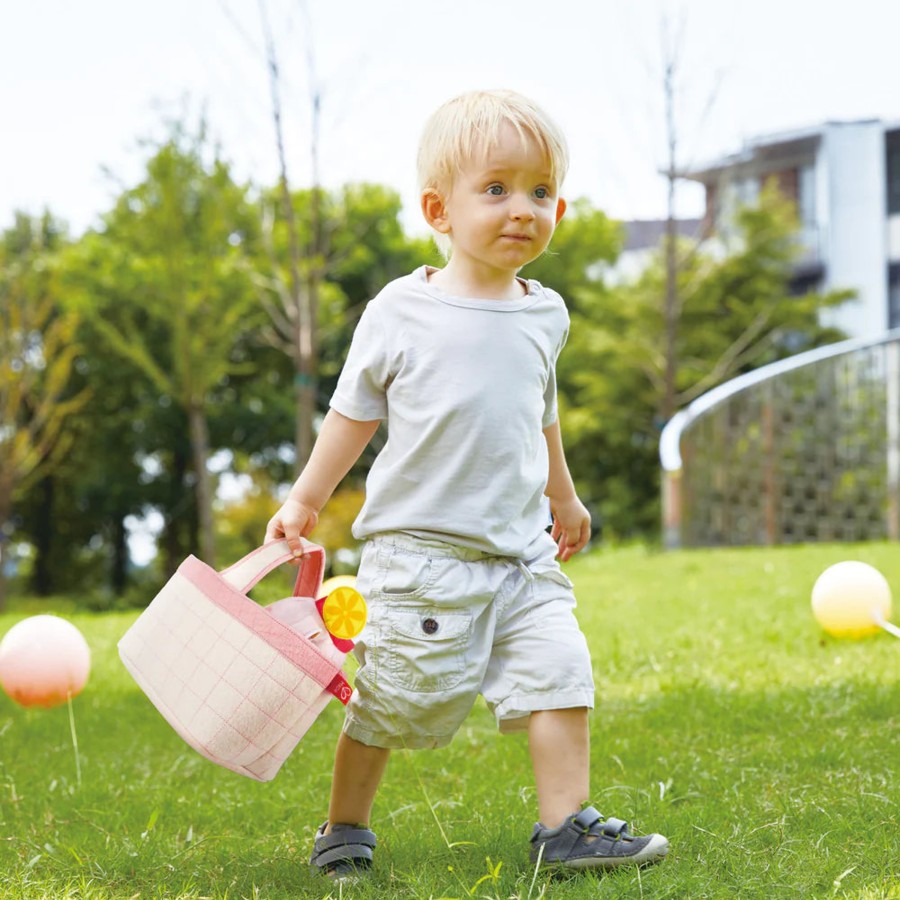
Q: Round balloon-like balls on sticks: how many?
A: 2